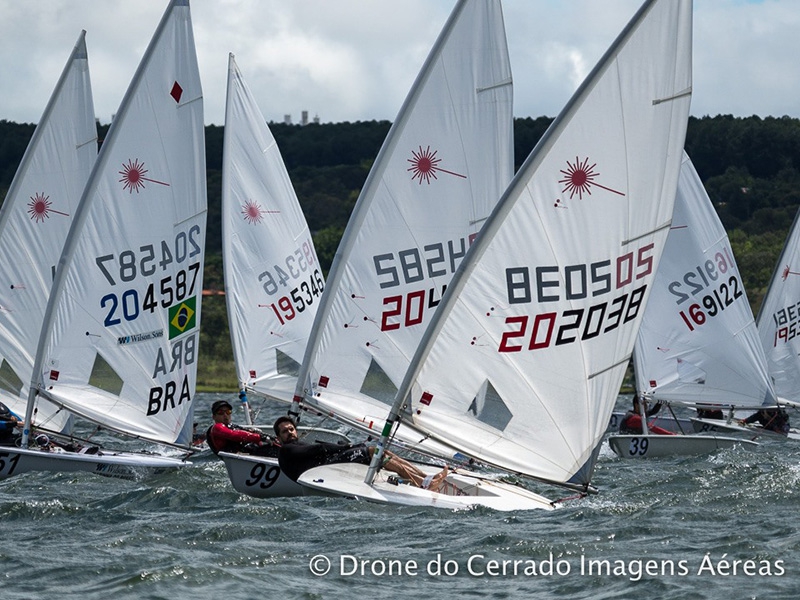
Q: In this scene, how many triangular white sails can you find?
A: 7